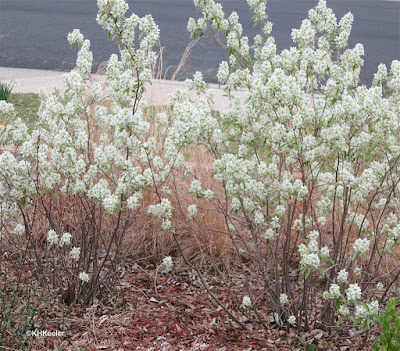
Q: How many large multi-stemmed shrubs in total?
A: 2